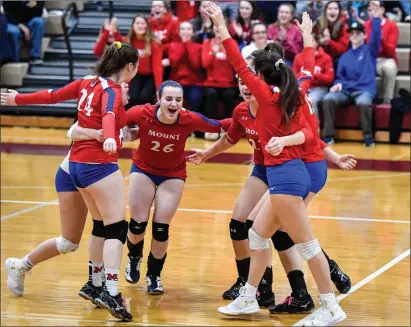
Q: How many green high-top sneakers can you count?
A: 0